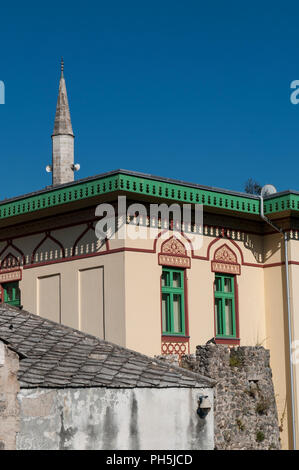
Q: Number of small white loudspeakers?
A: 2